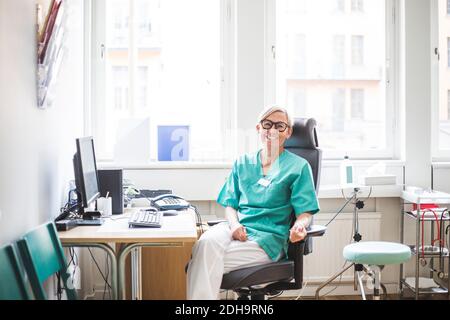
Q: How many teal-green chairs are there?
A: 2